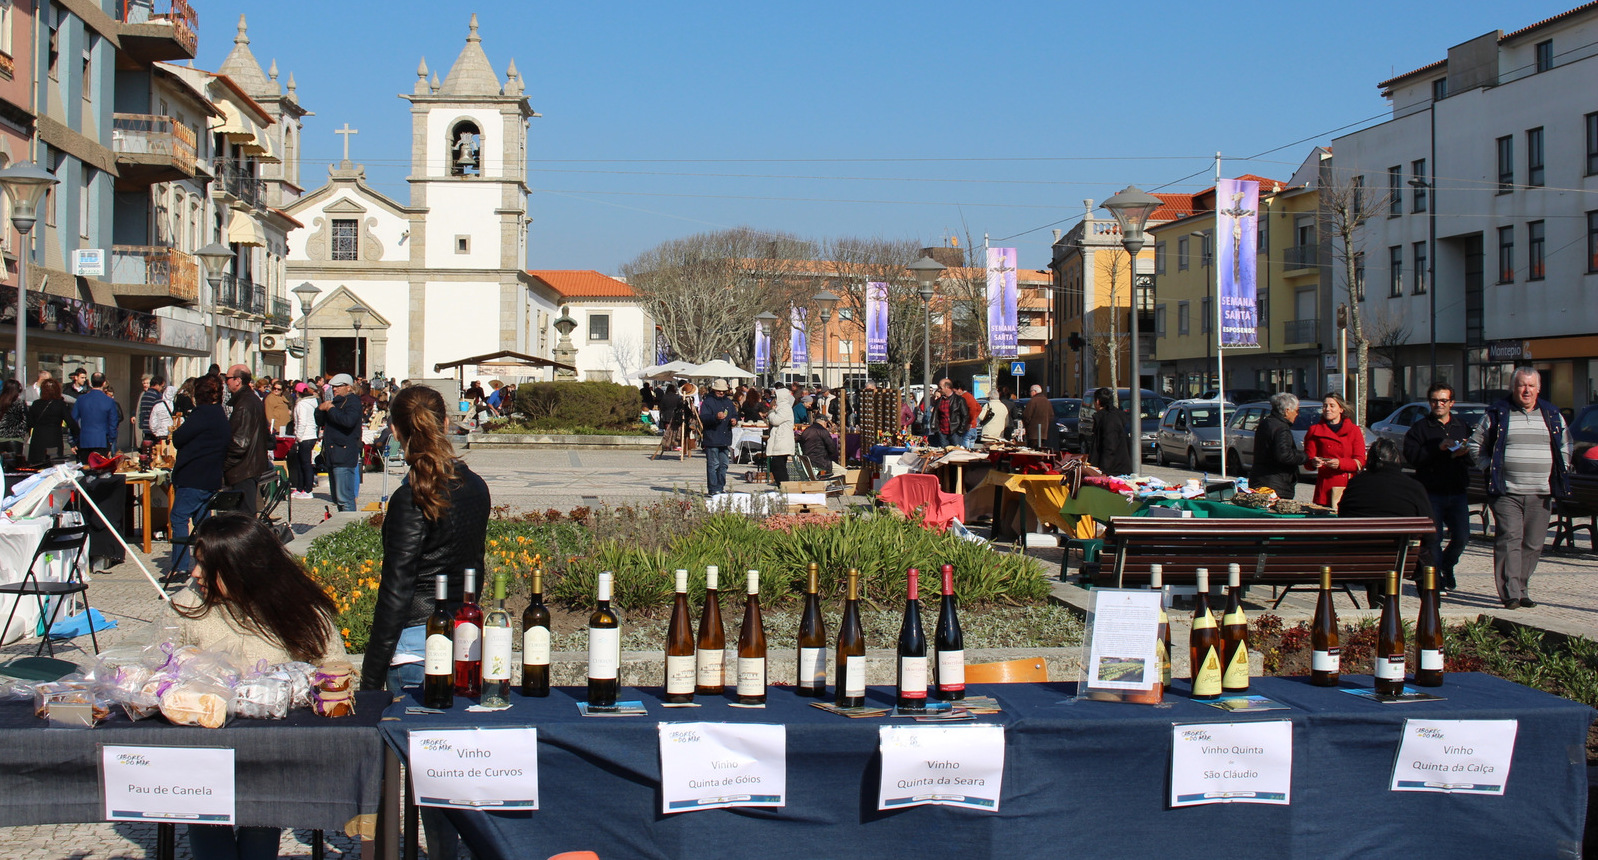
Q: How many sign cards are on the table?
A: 6